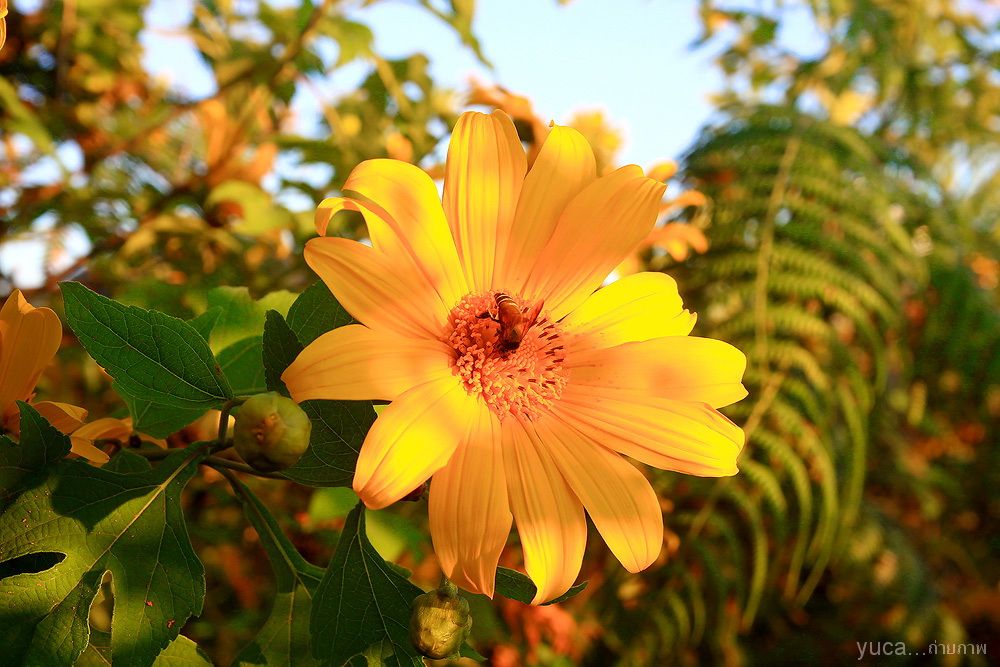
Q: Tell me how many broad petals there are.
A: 13